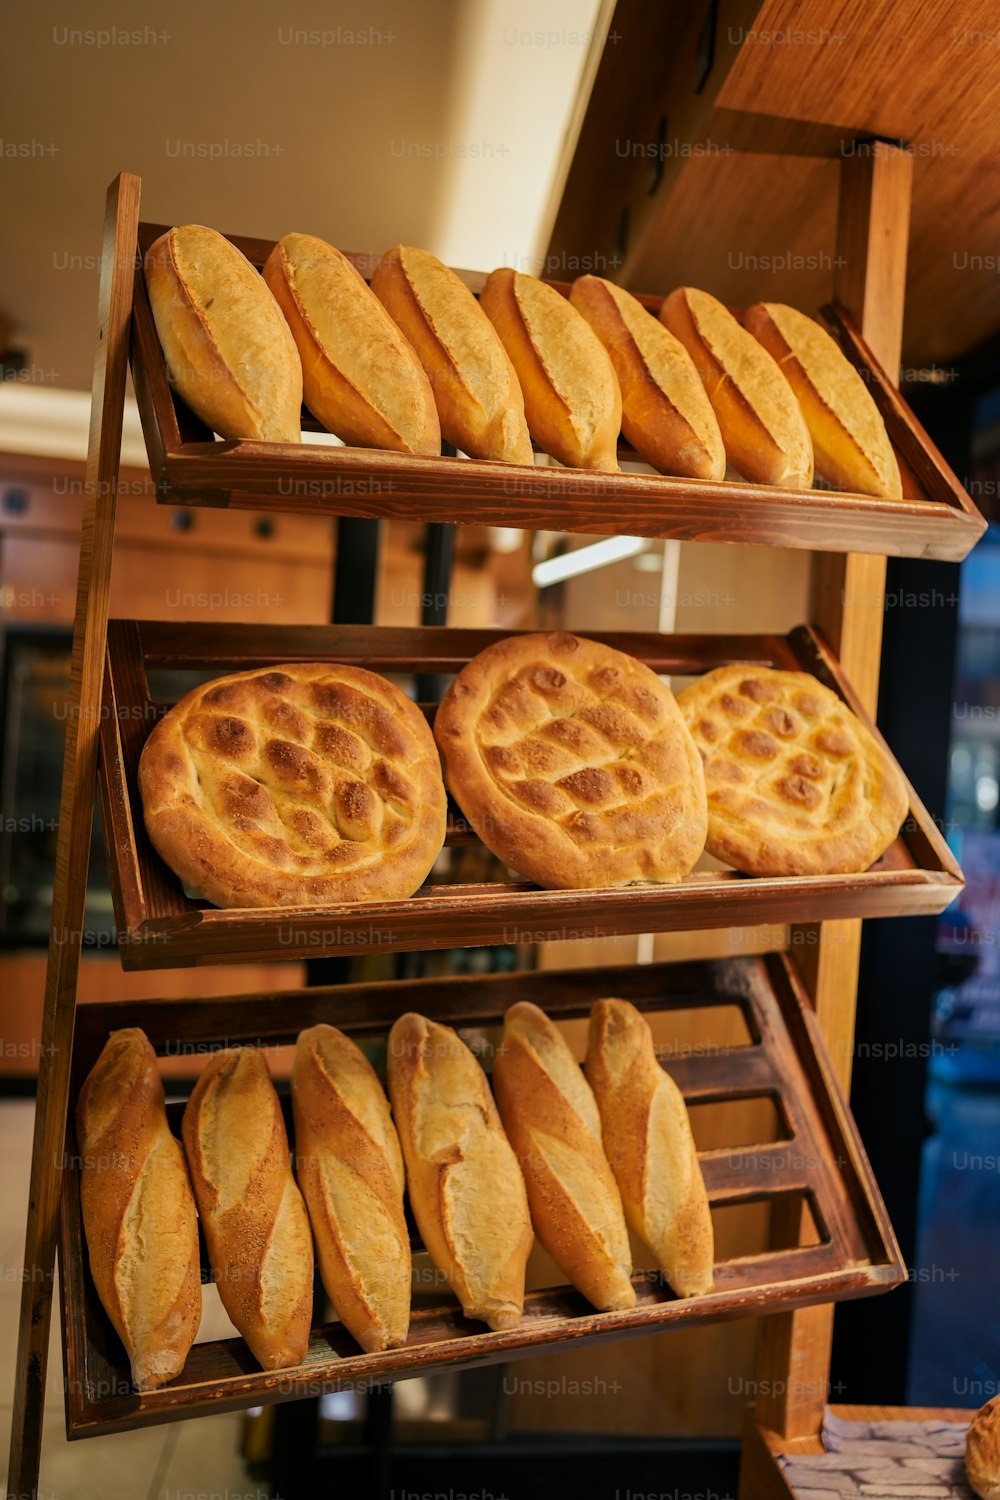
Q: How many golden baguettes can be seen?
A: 13